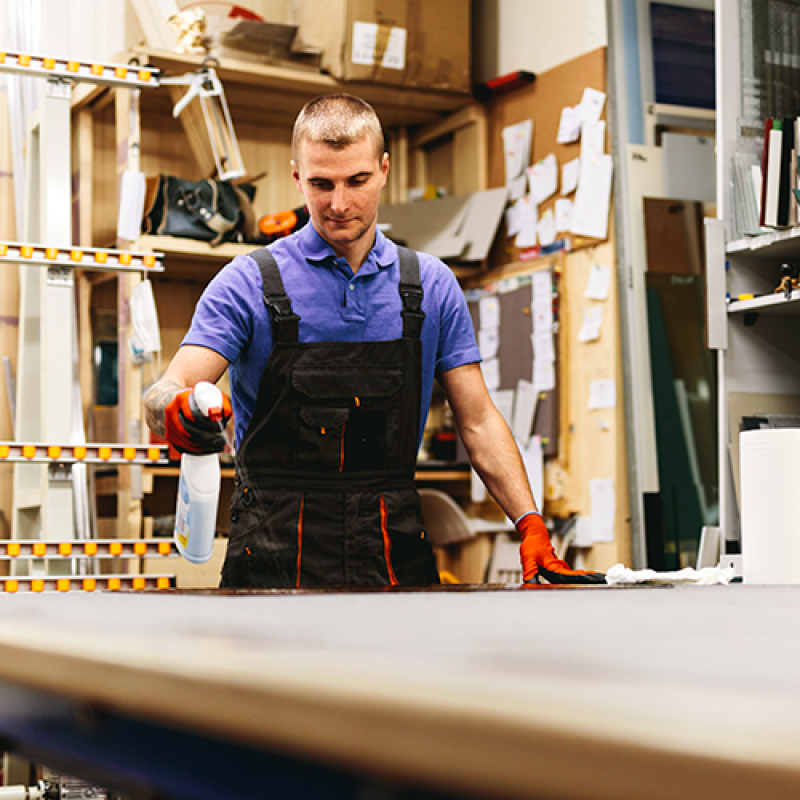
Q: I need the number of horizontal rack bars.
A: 5